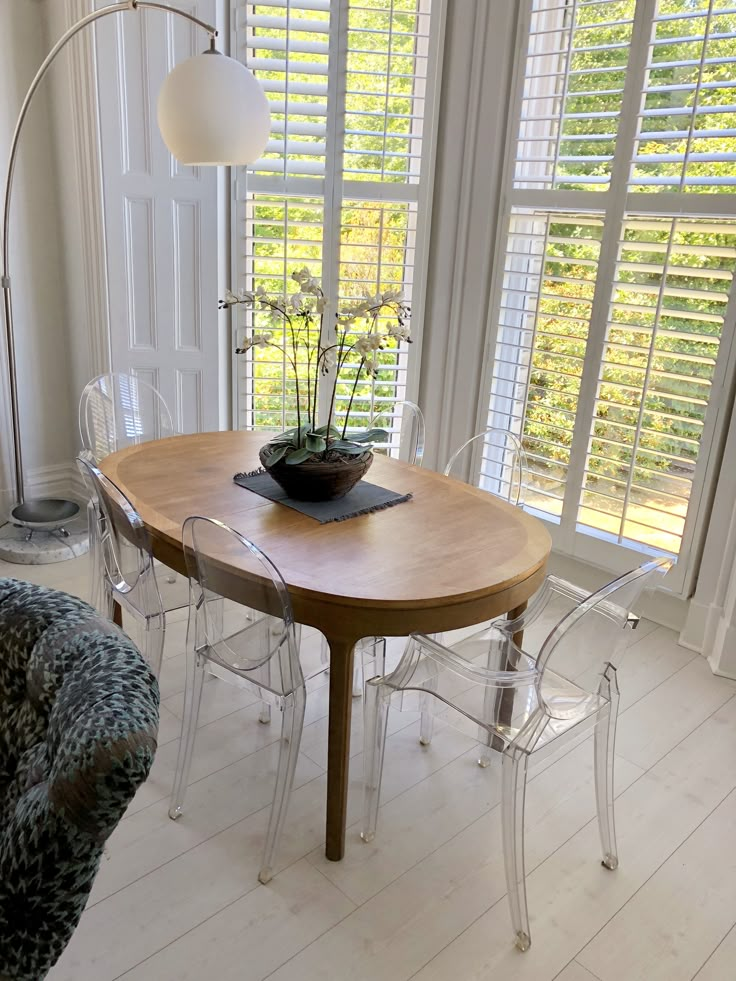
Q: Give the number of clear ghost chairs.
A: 6